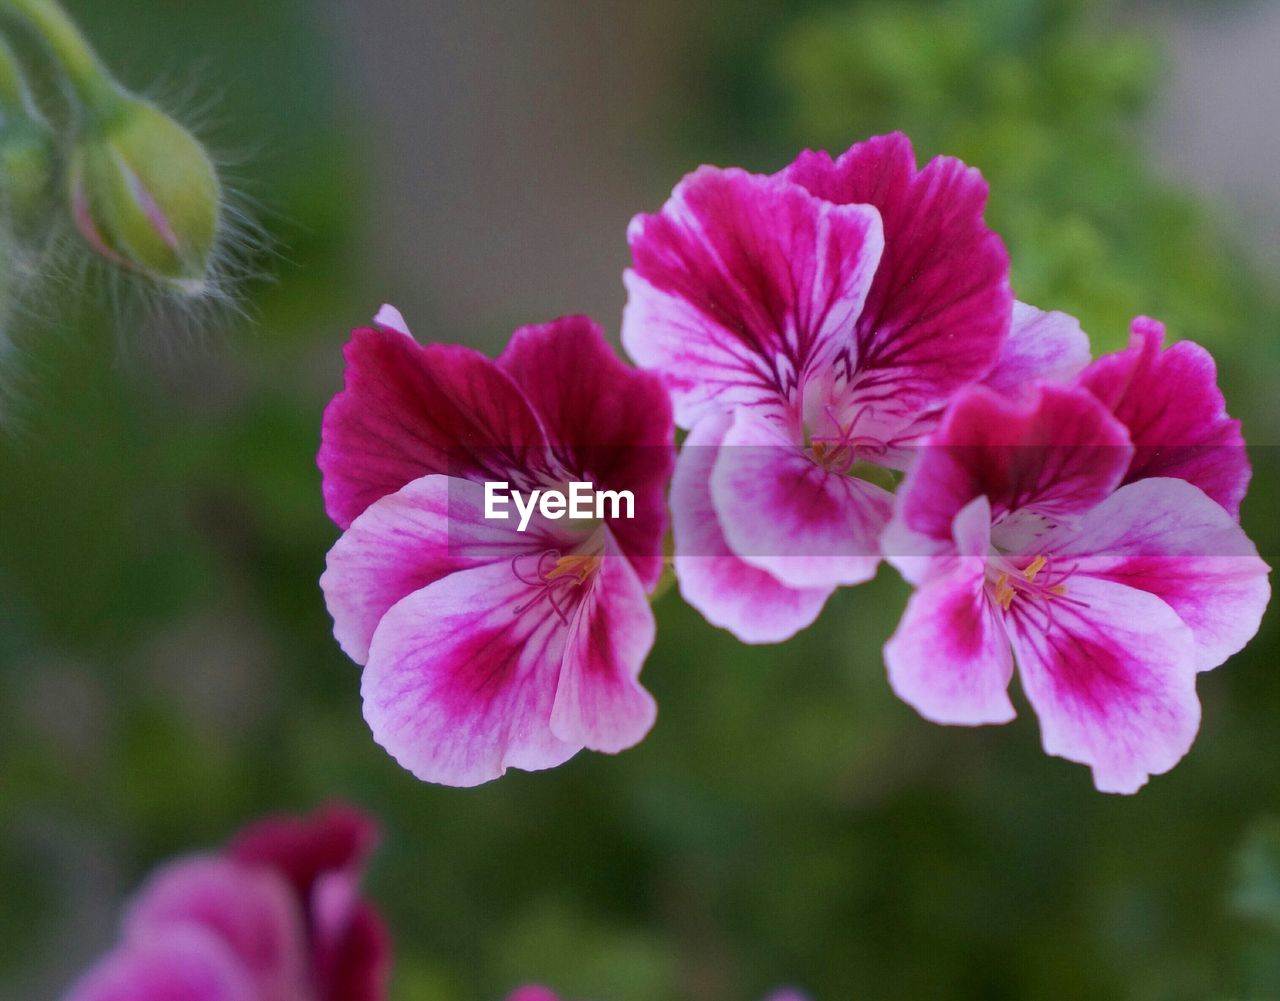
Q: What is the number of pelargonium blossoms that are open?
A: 3